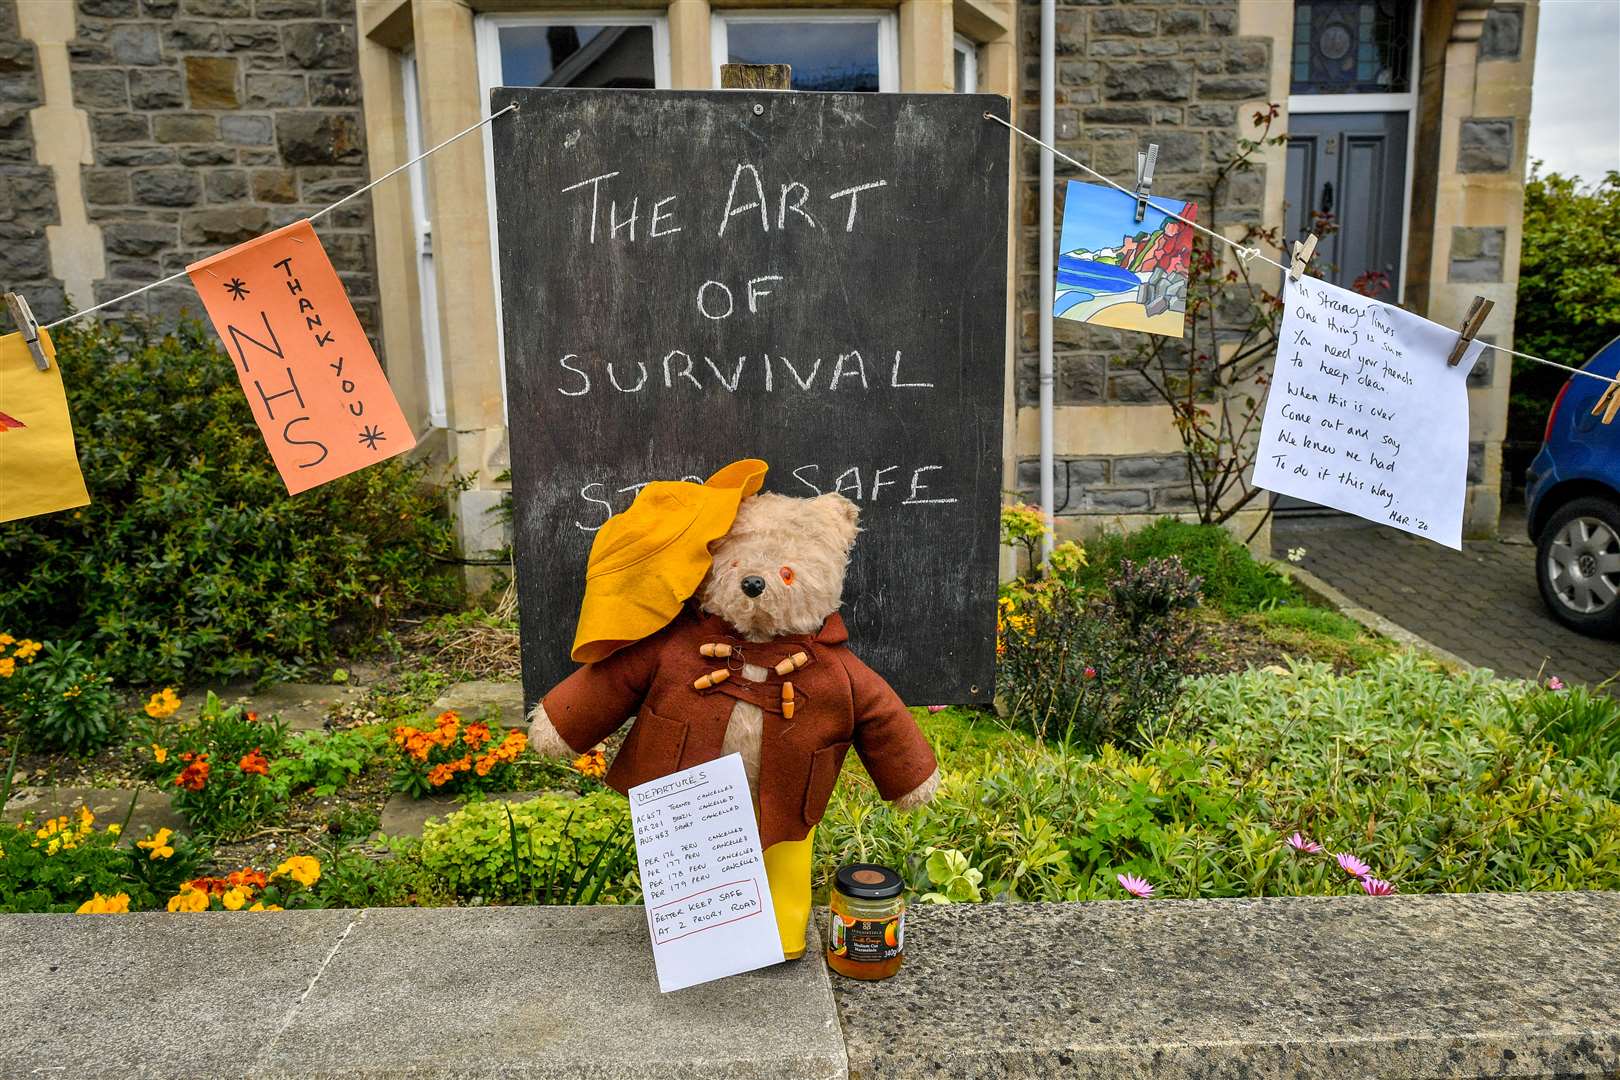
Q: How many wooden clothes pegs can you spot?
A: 4